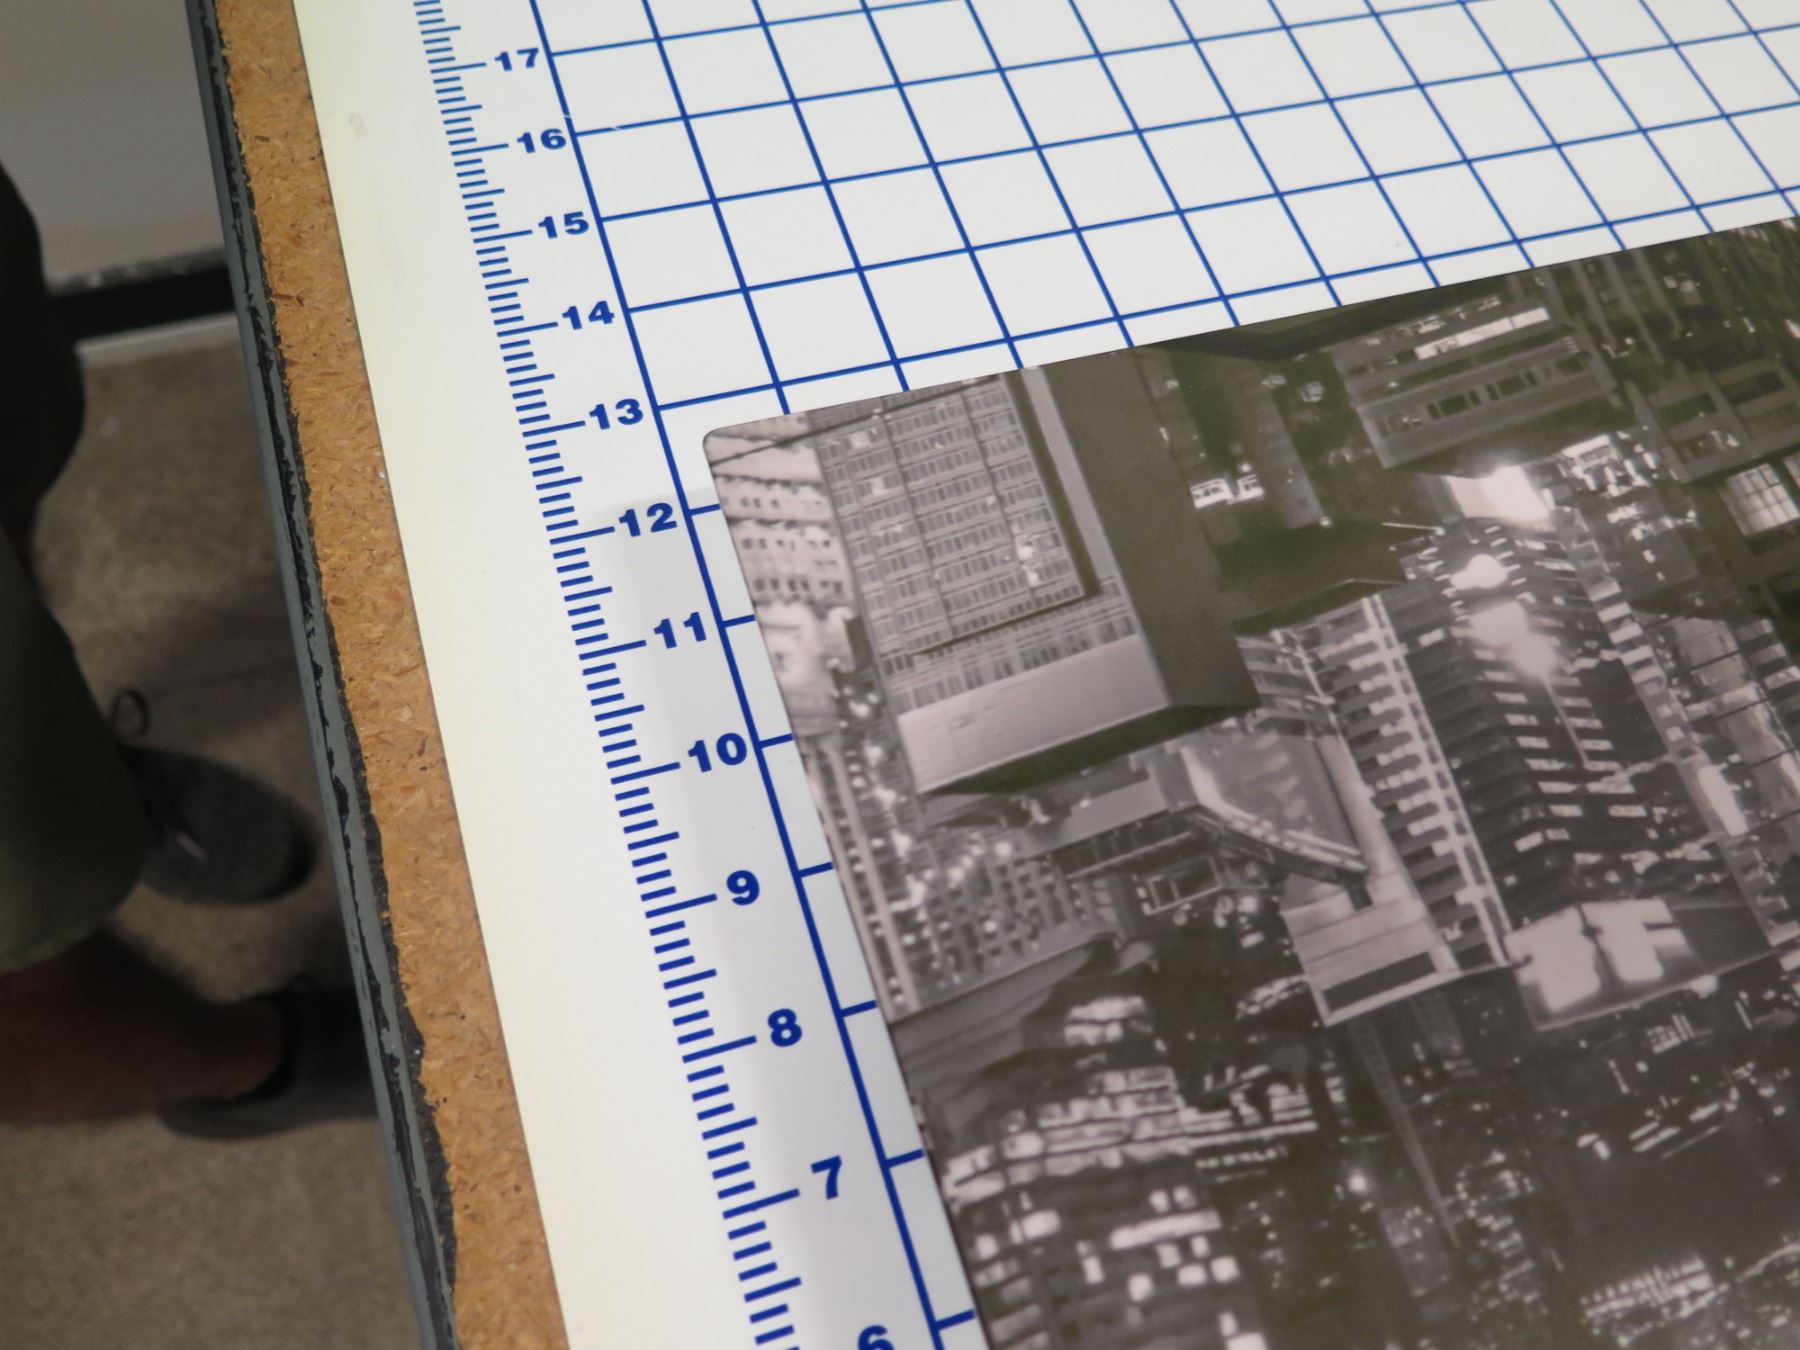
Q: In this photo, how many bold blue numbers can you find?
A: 12